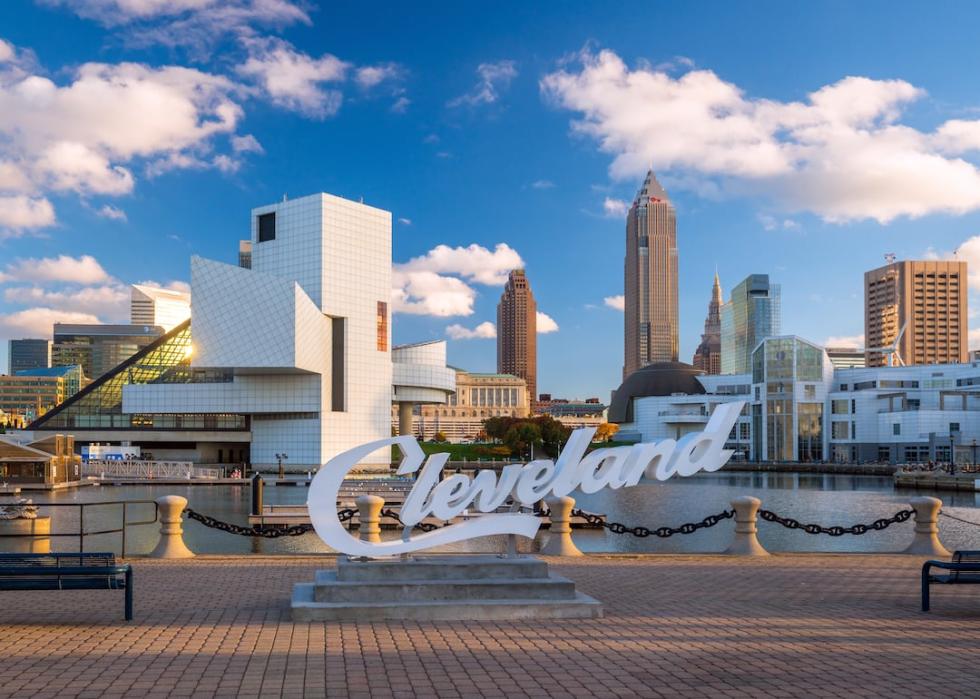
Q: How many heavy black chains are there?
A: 4